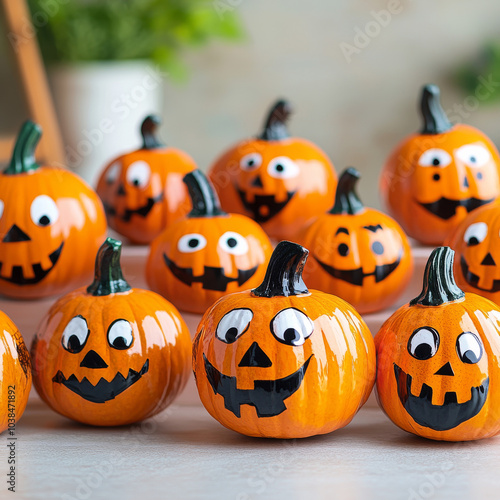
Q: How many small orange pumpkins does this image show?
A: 11